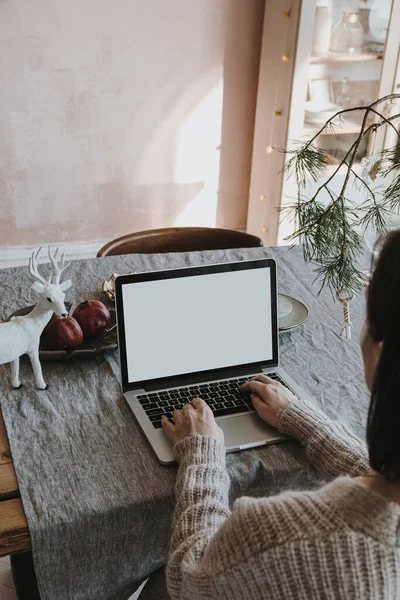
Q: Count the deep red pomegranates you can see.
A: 2